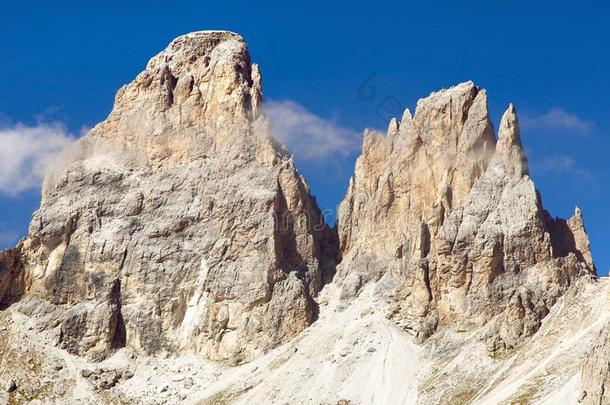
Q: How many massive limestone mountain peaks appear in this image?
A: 2